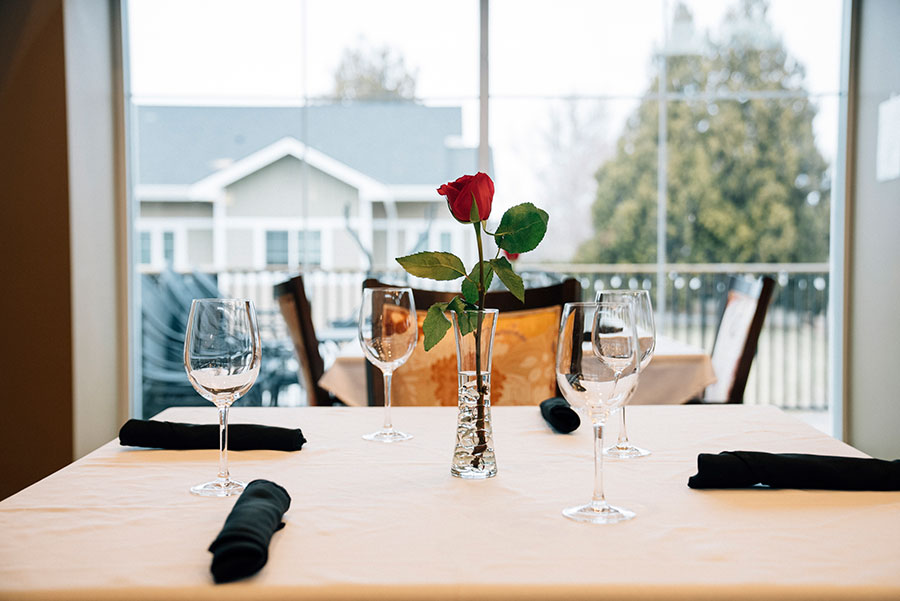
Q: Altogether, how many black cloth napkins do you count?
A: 4